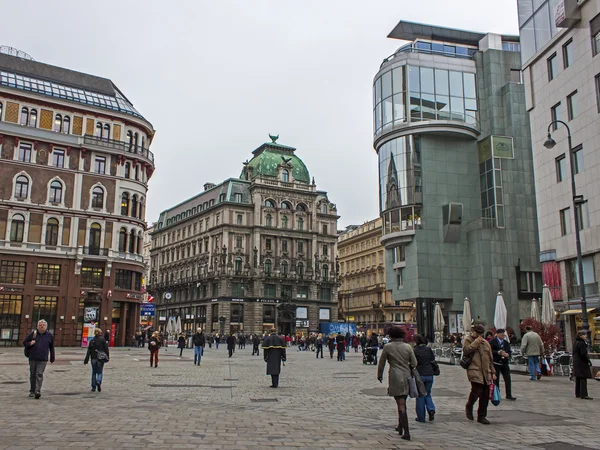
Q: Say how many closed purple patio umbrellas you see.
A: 0